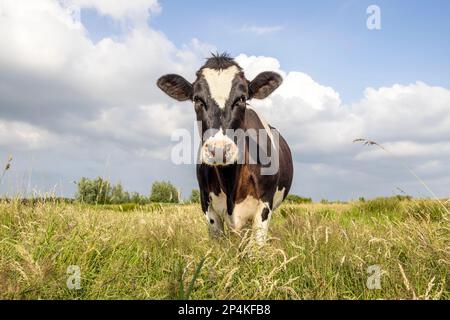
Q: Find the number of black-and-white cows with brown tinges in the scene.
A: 1